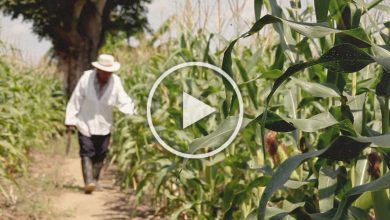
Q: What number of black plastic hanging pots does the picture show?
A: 0